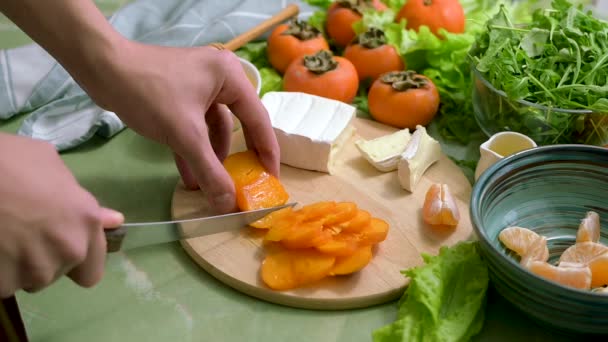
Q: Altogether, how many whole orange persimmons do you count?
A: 6